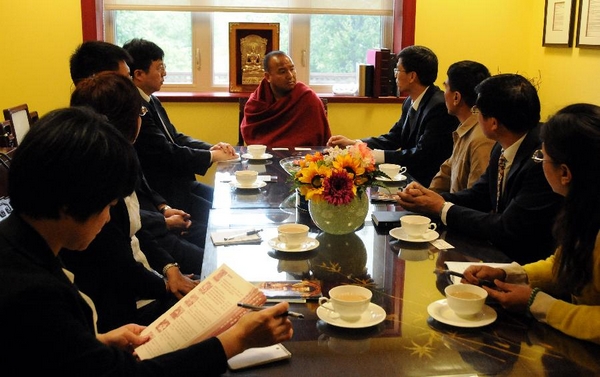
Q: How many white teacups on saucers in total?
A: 7